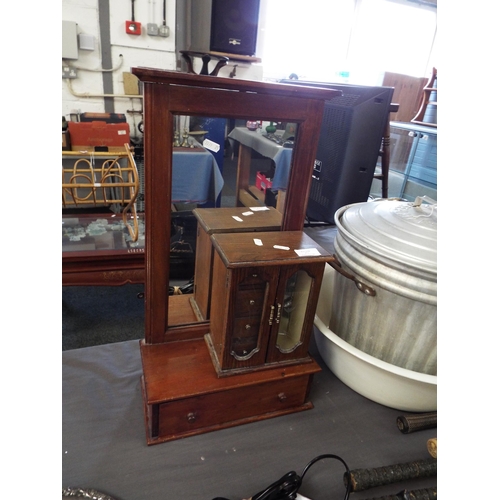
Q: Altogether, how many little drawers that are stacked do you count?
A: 4